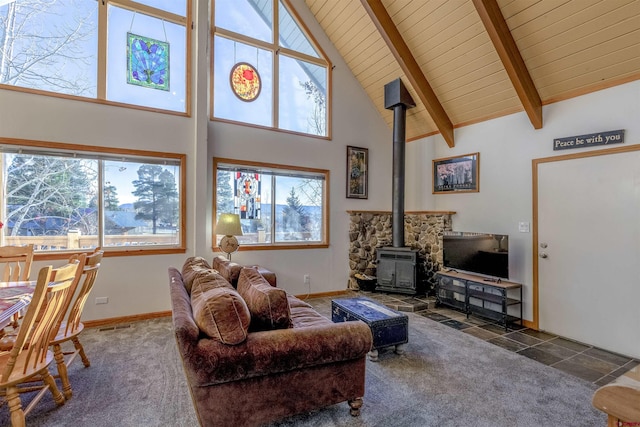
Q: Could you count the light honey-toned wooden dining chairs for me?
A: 3